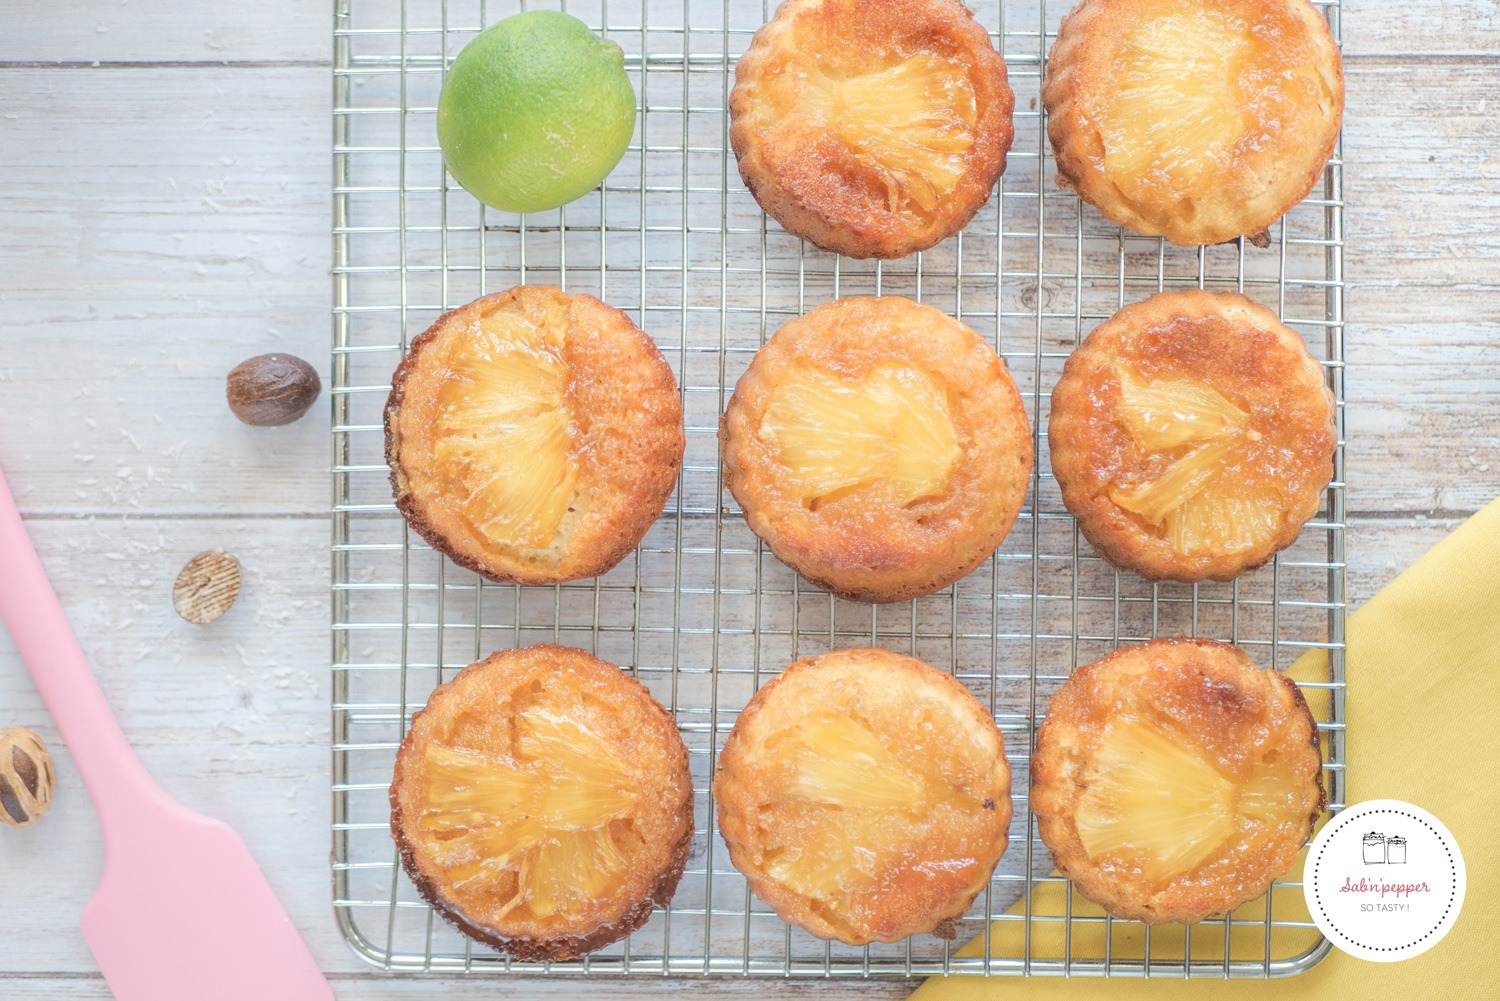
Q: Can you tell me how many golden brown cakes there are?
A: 8